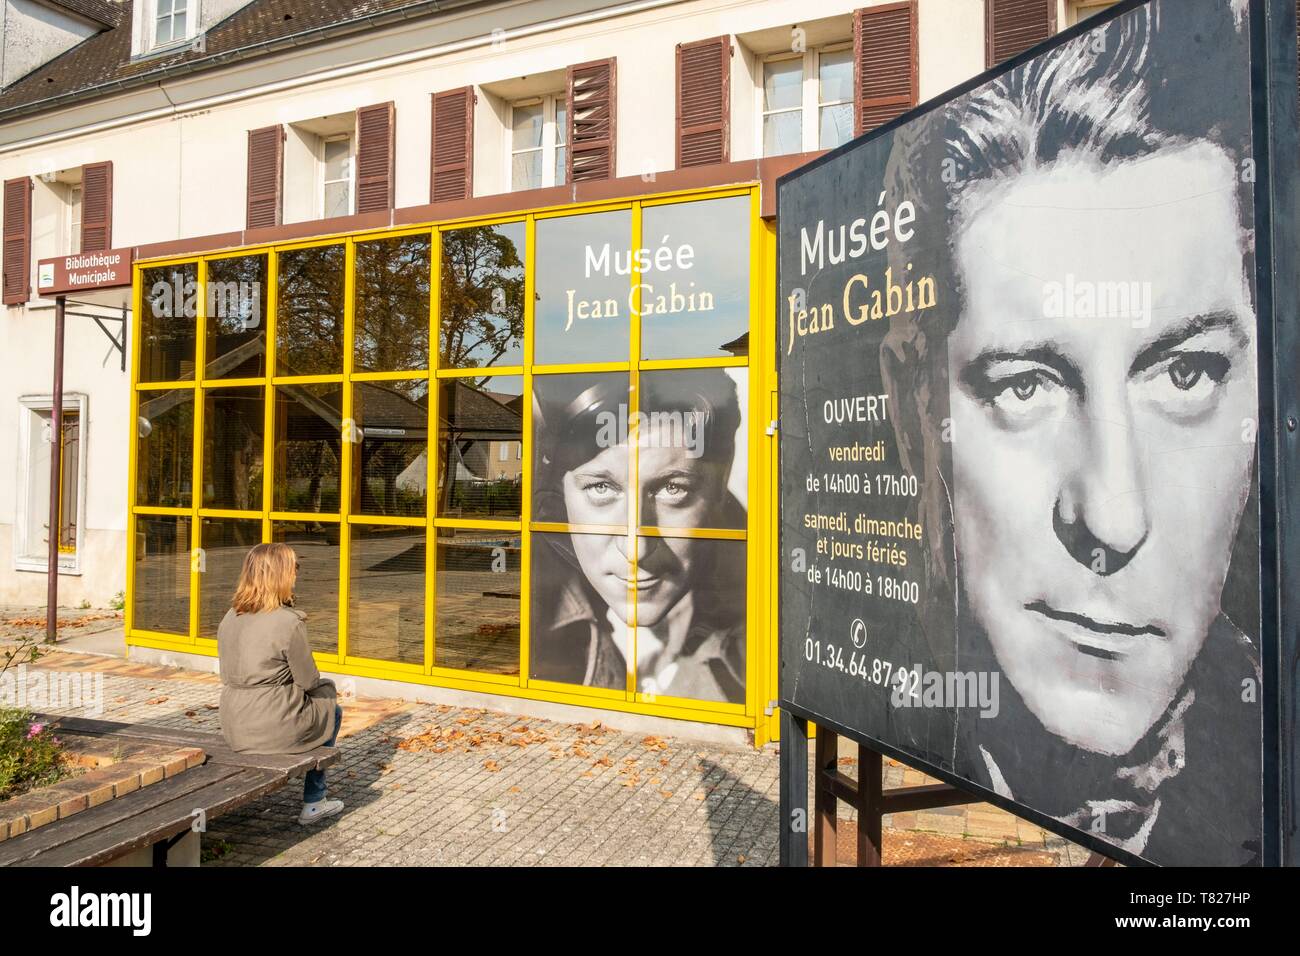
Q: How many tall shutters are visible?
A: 9